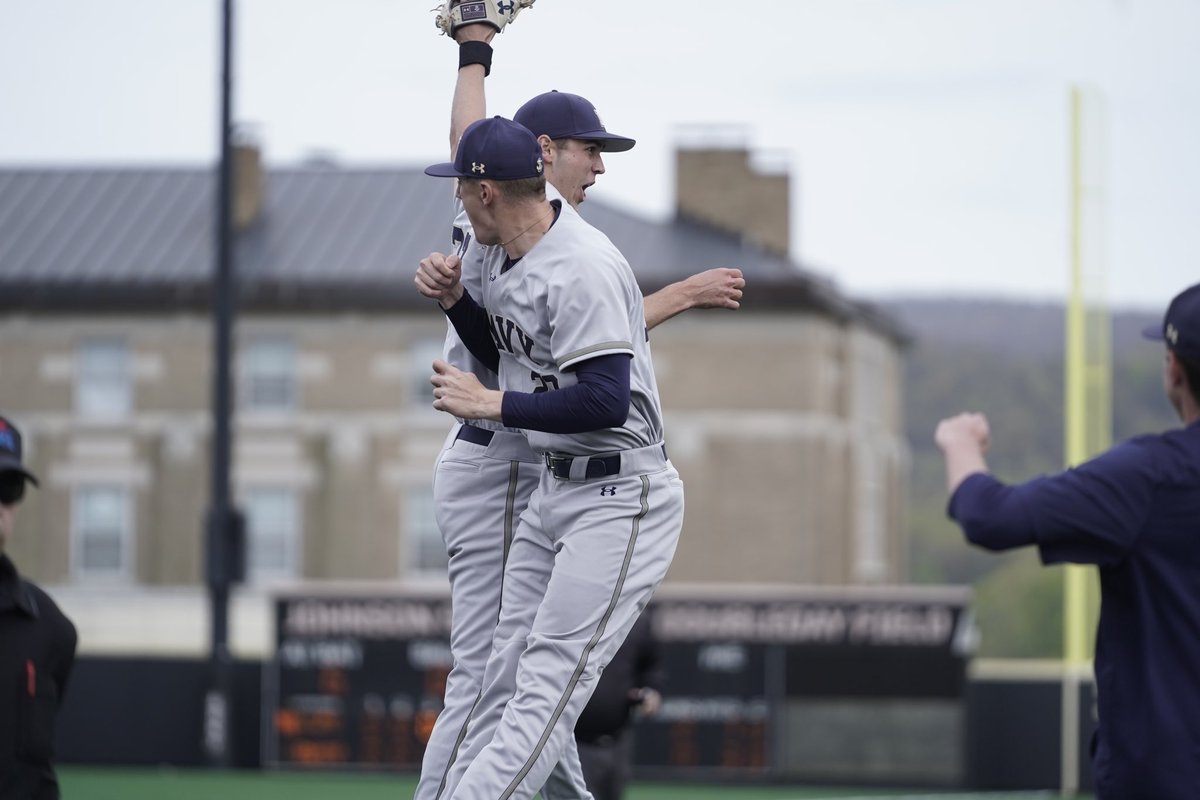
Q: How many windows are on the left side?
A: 6